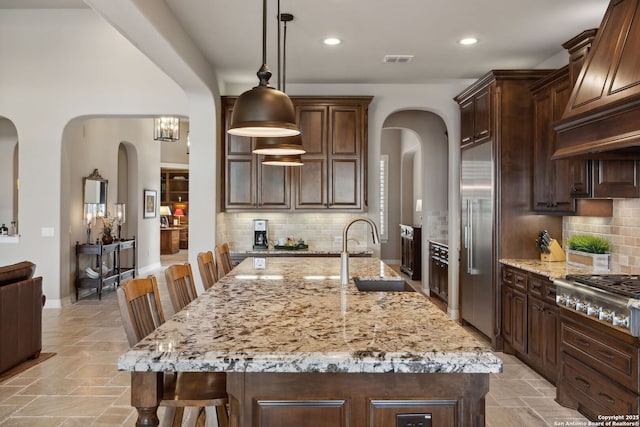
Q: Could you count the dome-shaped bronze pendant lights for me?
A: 3